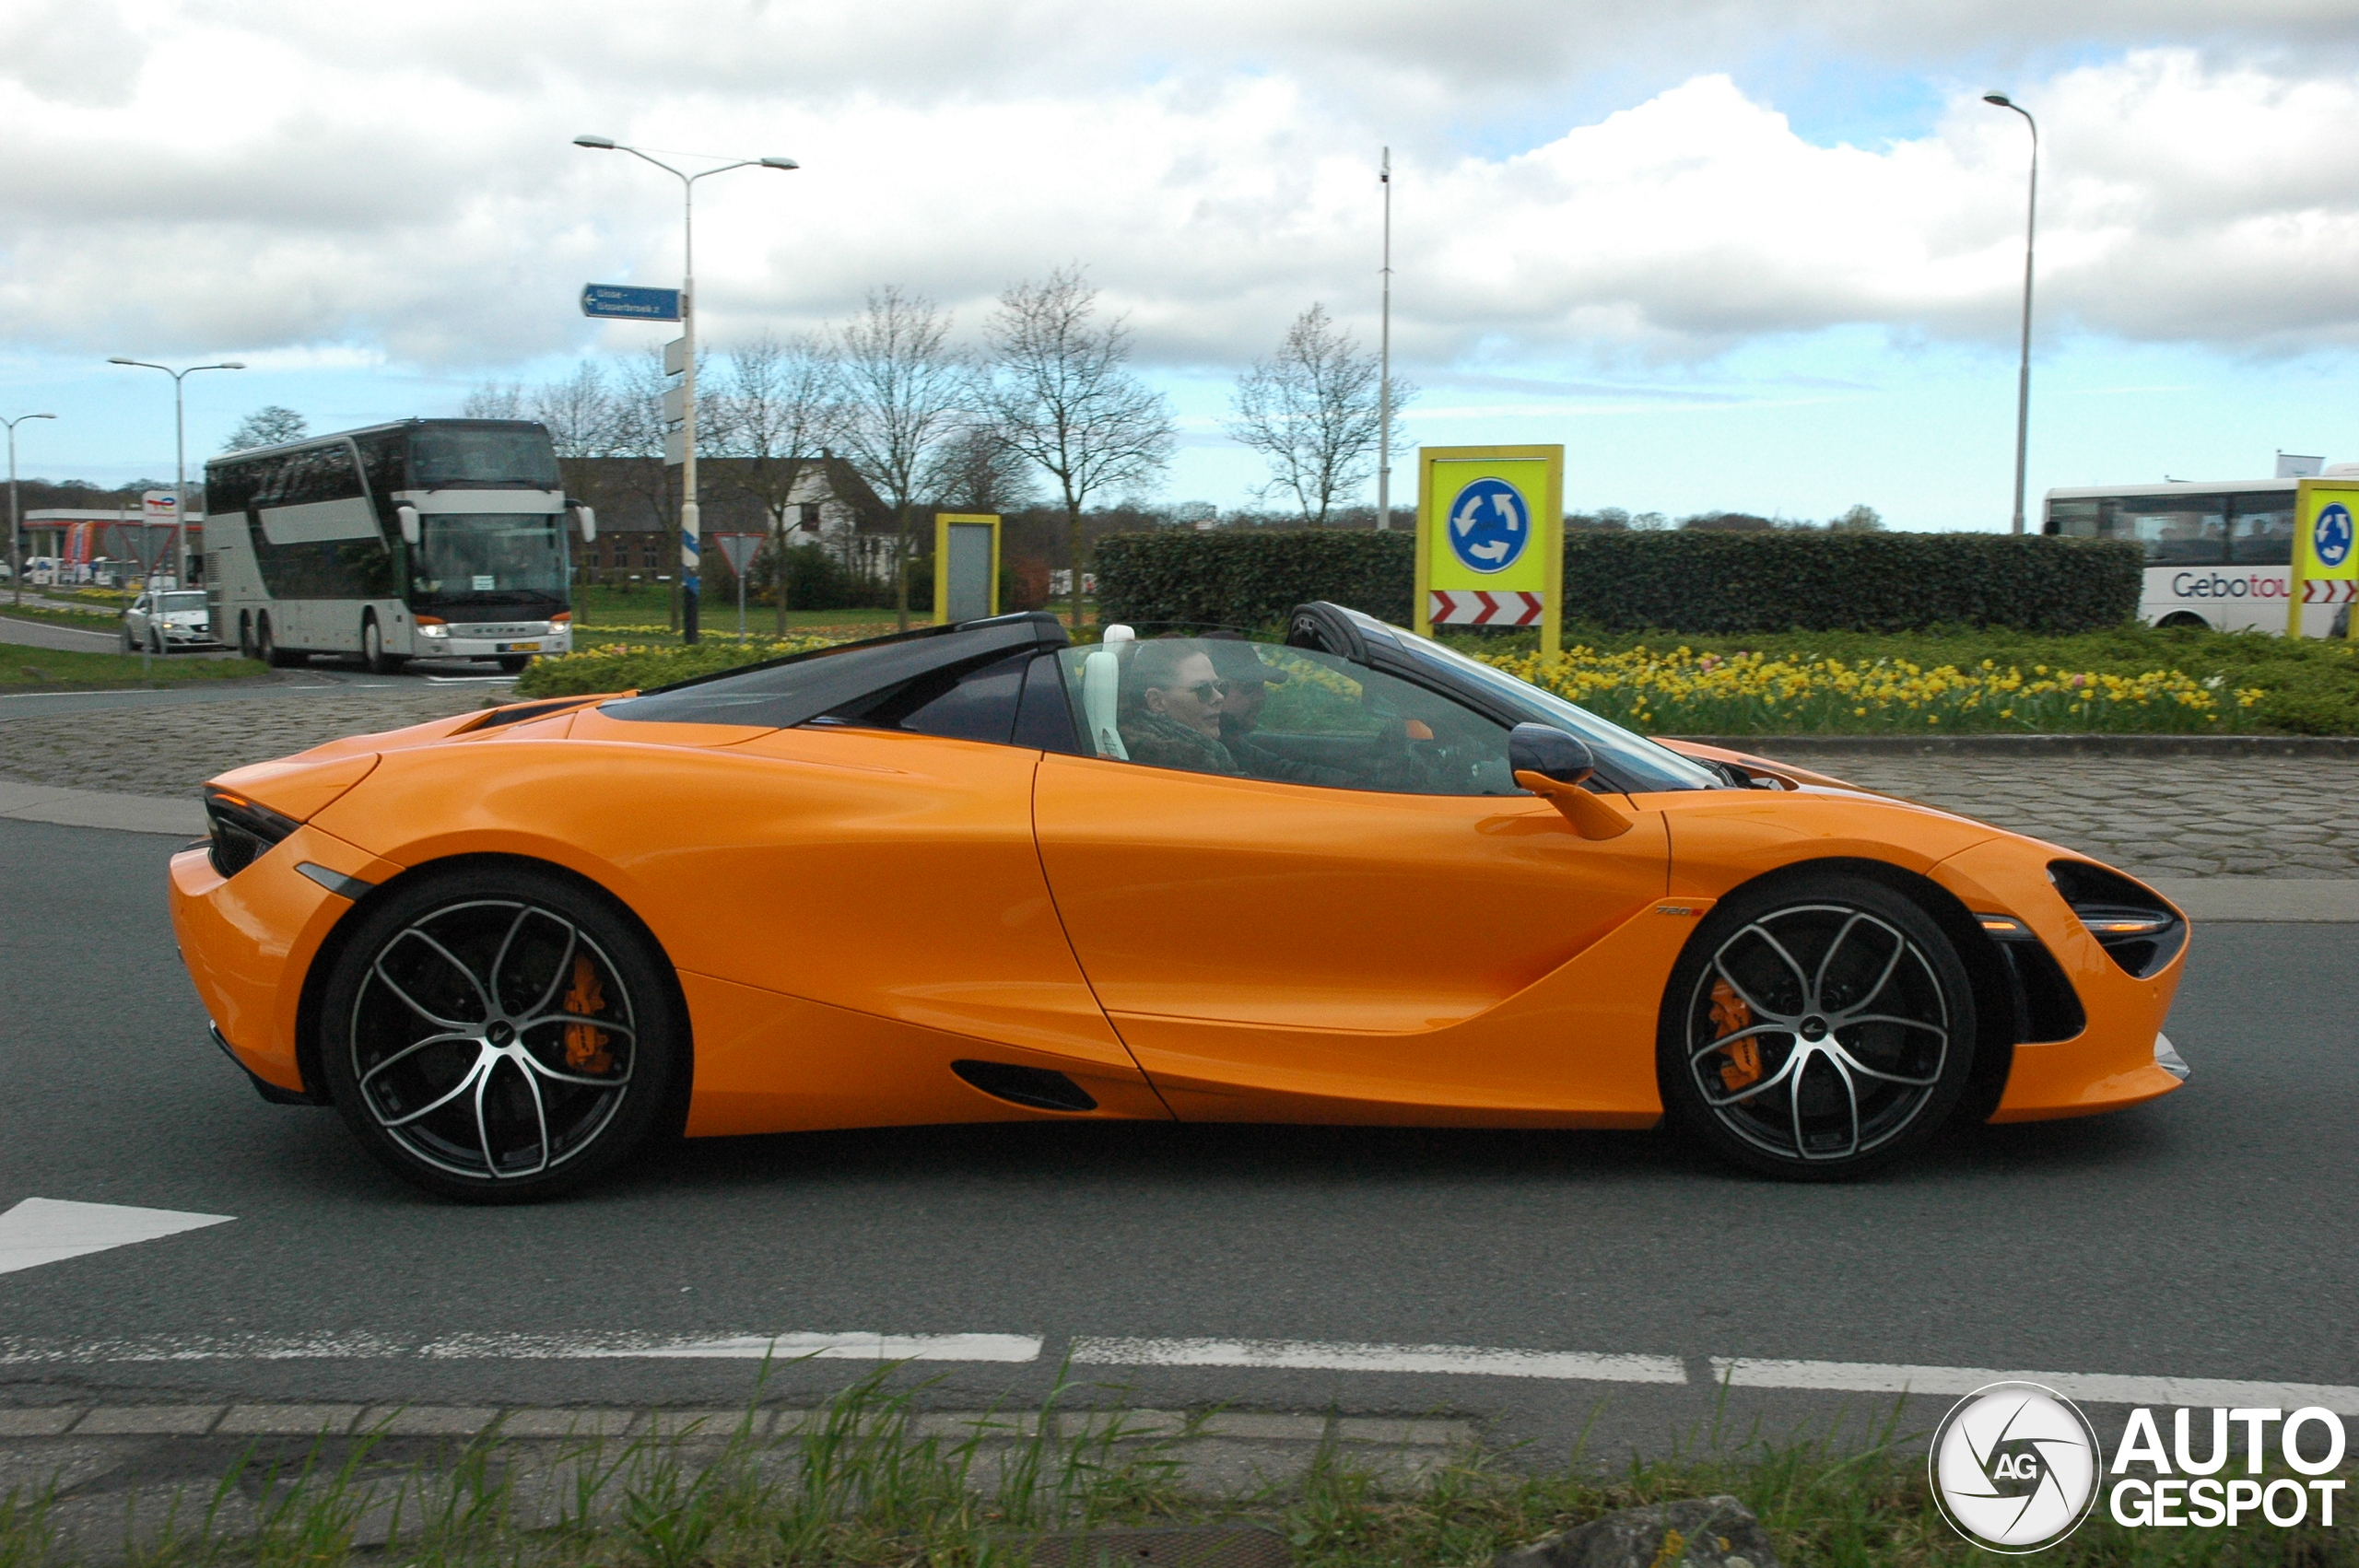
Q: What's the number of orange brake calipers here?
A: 2